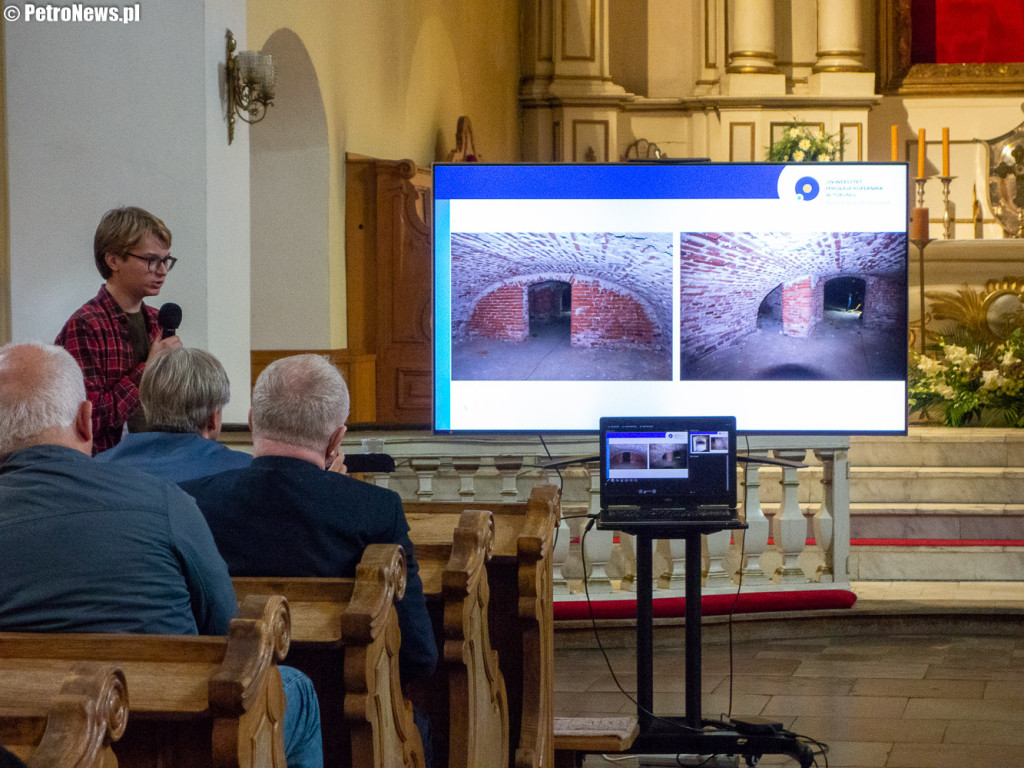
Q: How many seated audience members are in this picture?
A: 3